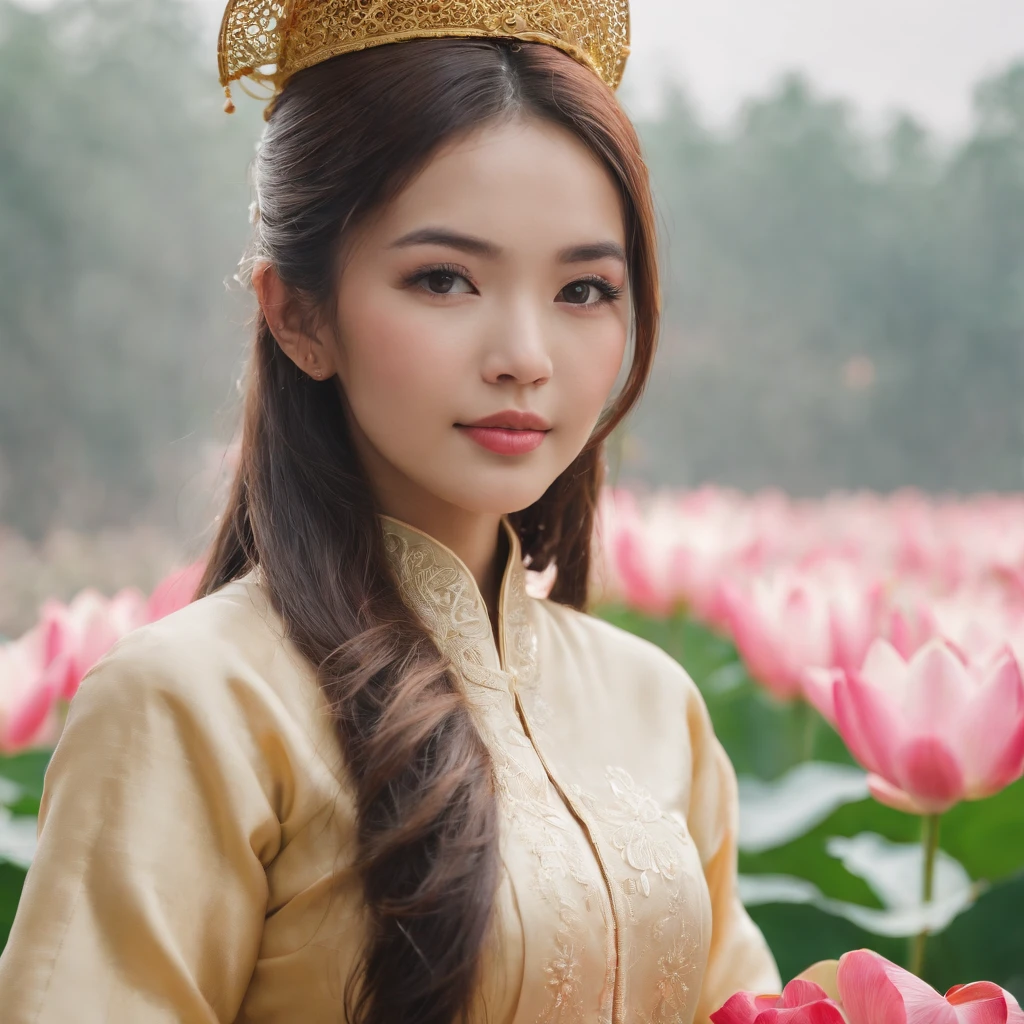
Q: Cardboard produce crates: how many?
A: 0